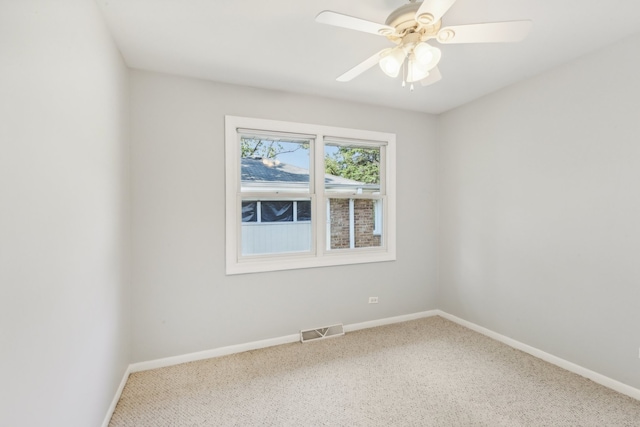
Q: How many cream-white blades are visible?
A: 5